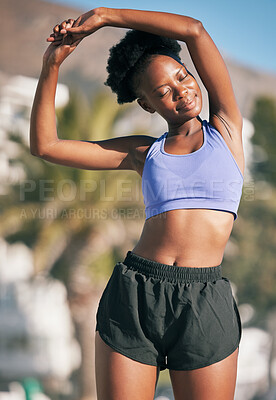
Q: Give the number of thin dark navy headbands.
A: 1